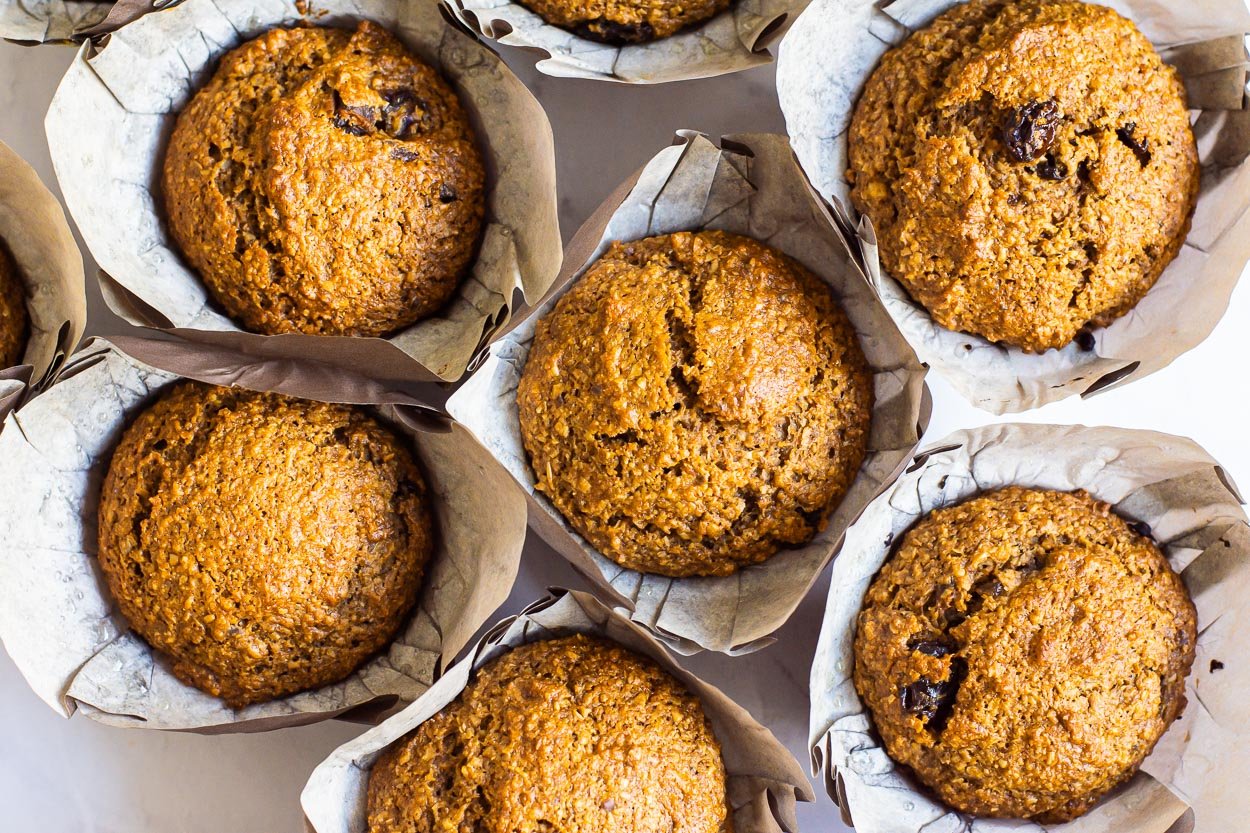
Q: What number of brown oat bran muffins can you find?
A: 8